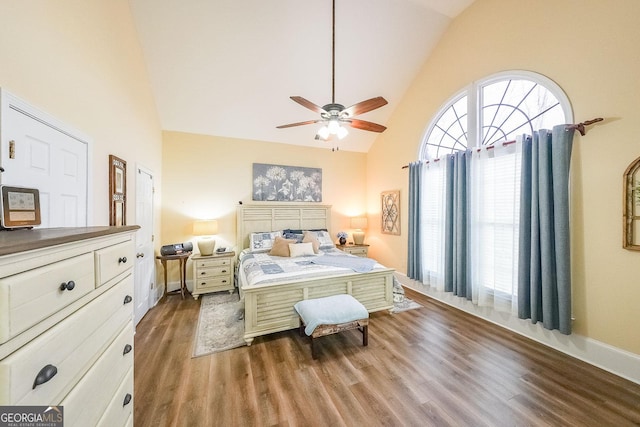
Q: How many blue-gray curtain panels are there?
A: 3